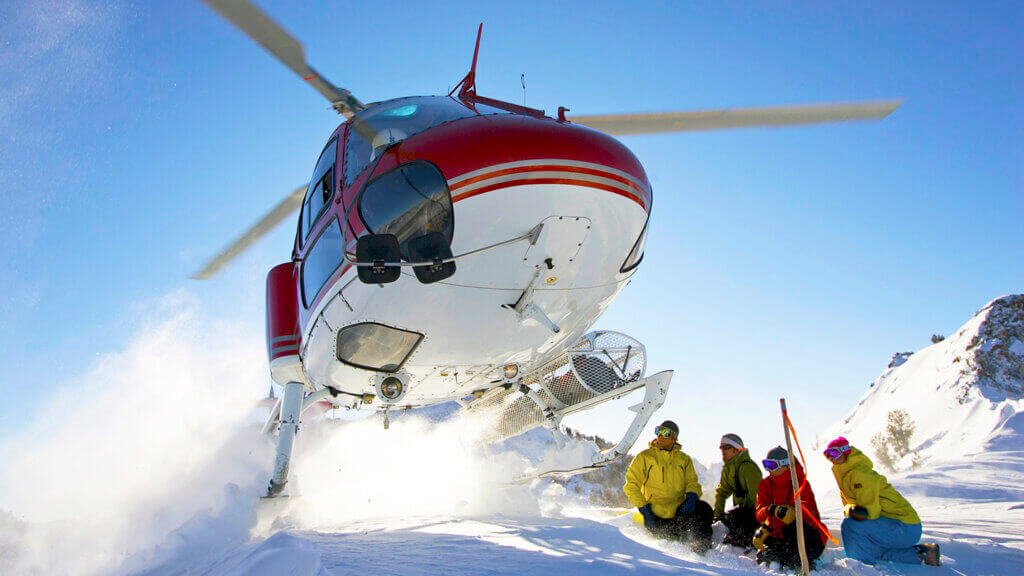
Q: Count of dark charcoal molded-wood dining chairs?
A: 0